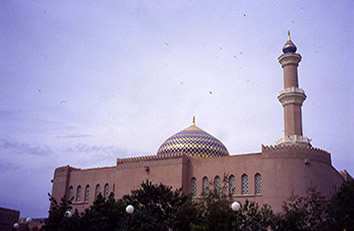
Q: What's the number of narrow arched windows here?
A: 11